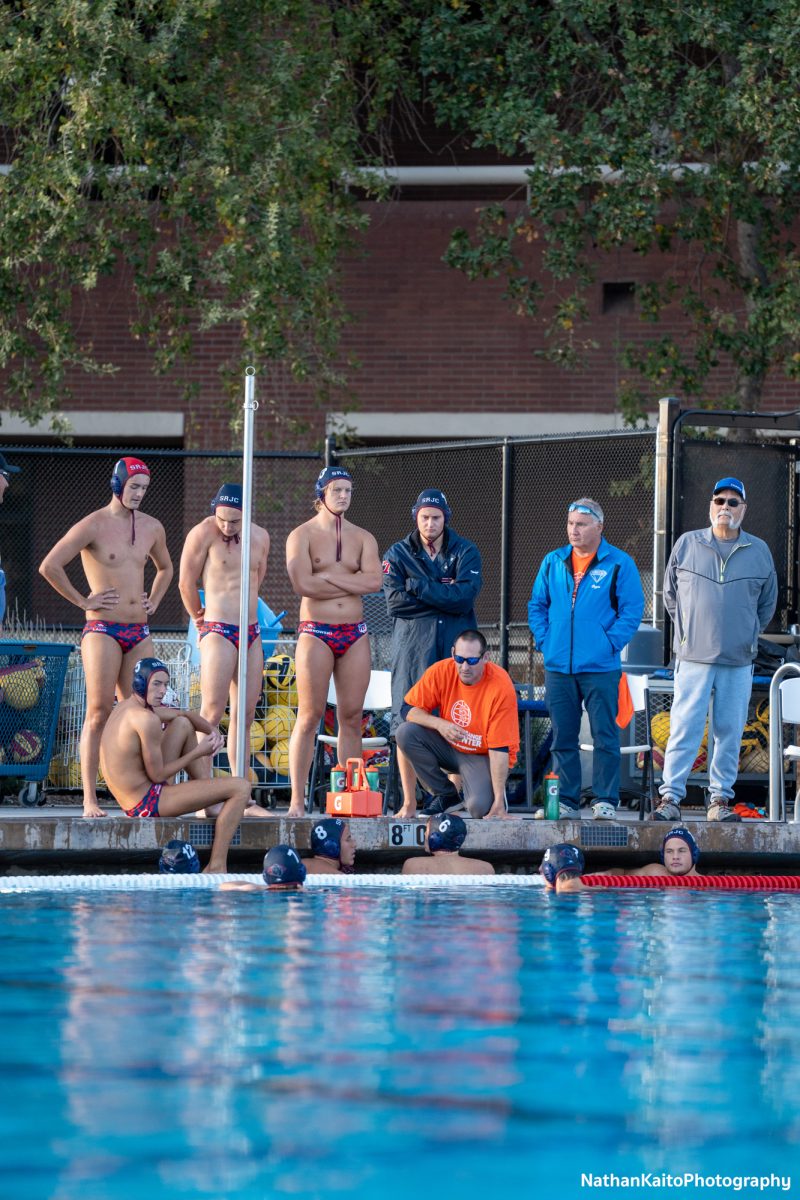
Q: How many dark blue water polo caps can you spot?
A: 10